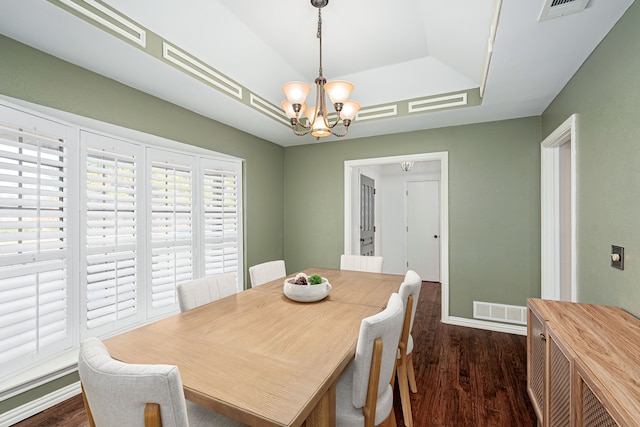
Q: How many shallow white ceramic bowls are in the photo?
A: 1